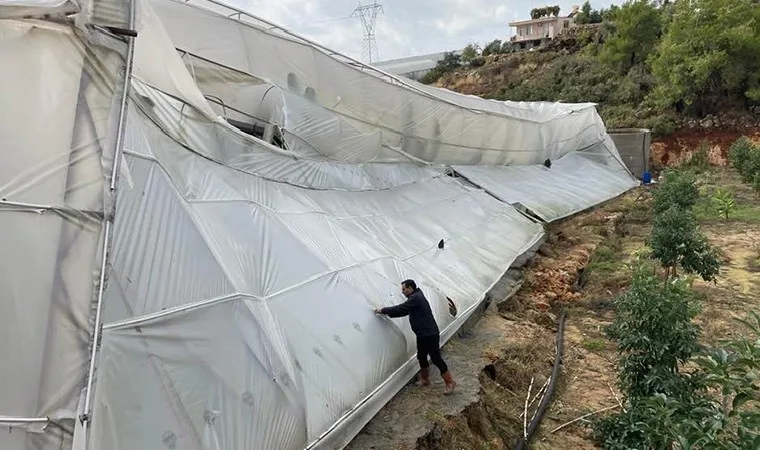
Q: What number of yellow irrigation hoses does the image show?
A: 0